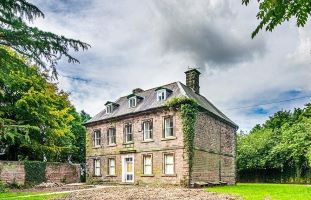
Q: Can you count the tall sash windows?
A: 9